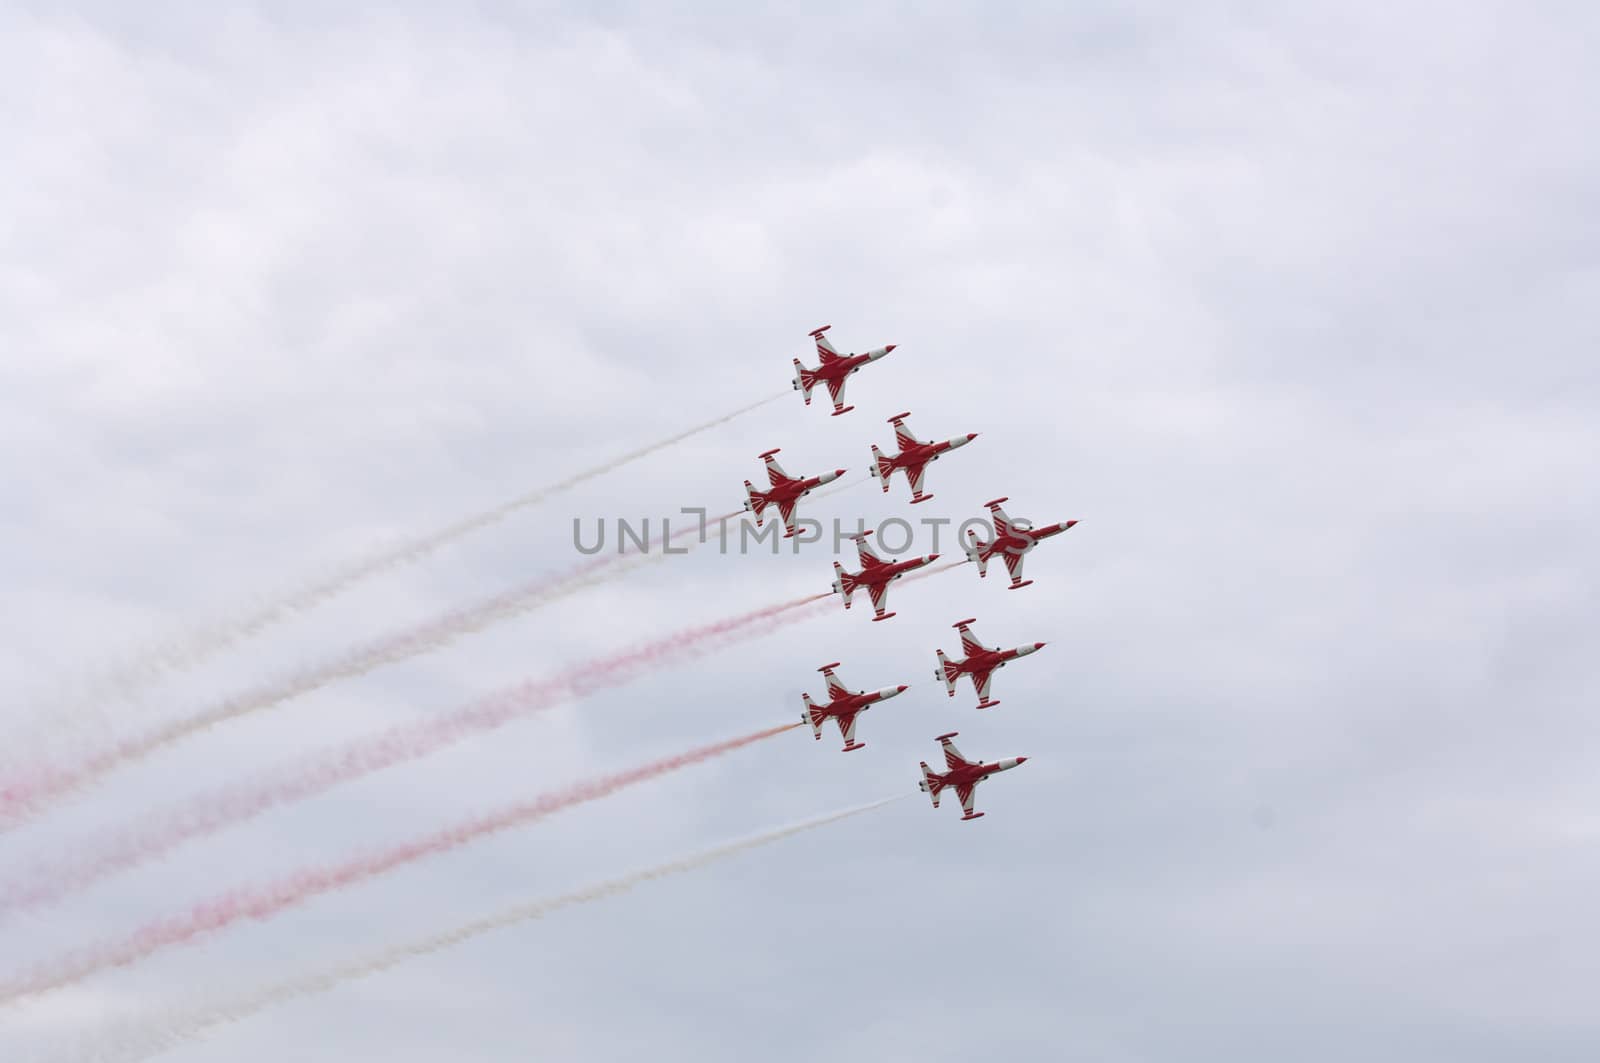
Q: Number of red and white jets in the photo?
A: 8